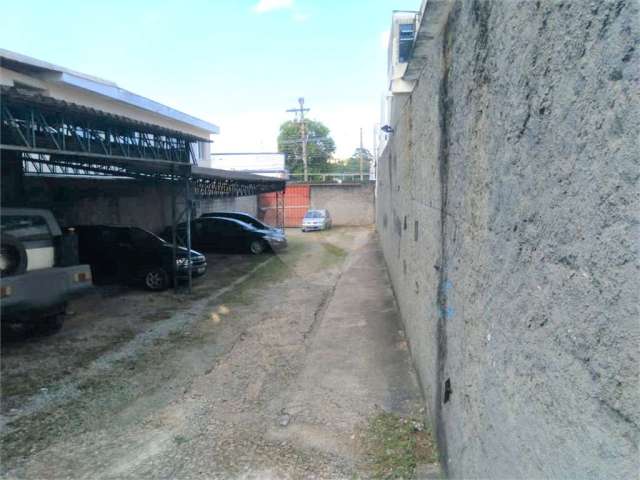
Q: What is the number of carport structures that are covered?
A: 2